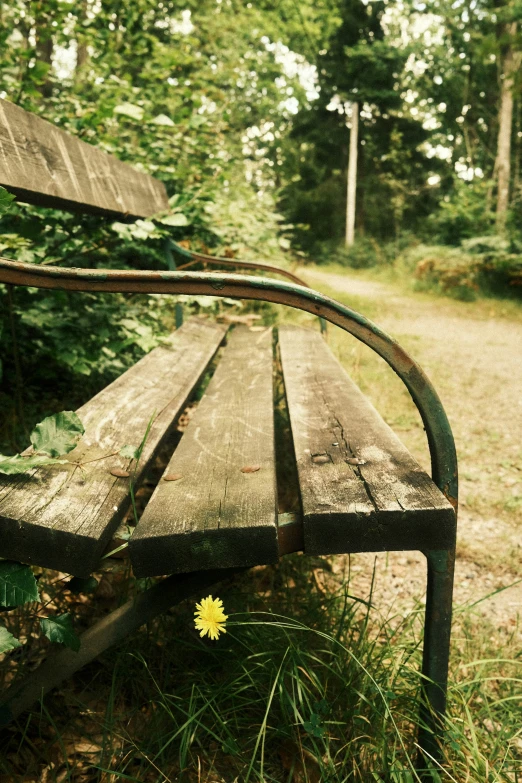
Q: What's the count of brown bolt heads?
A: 5